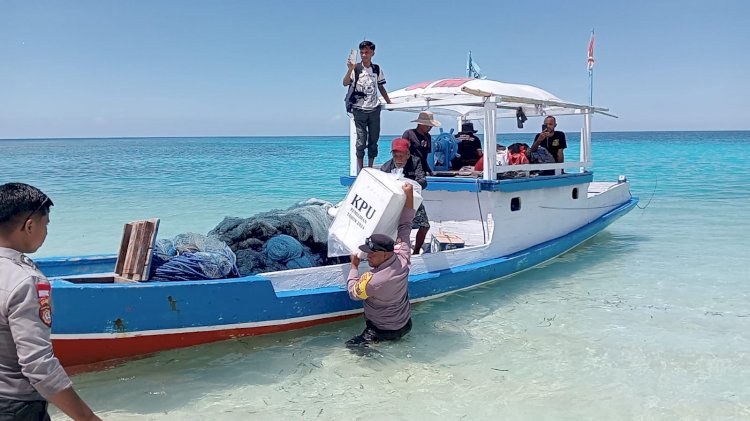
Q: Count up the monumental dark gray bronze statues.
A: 0